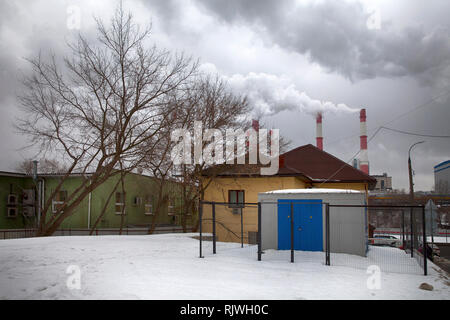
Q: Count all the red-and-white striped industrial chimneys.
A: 3